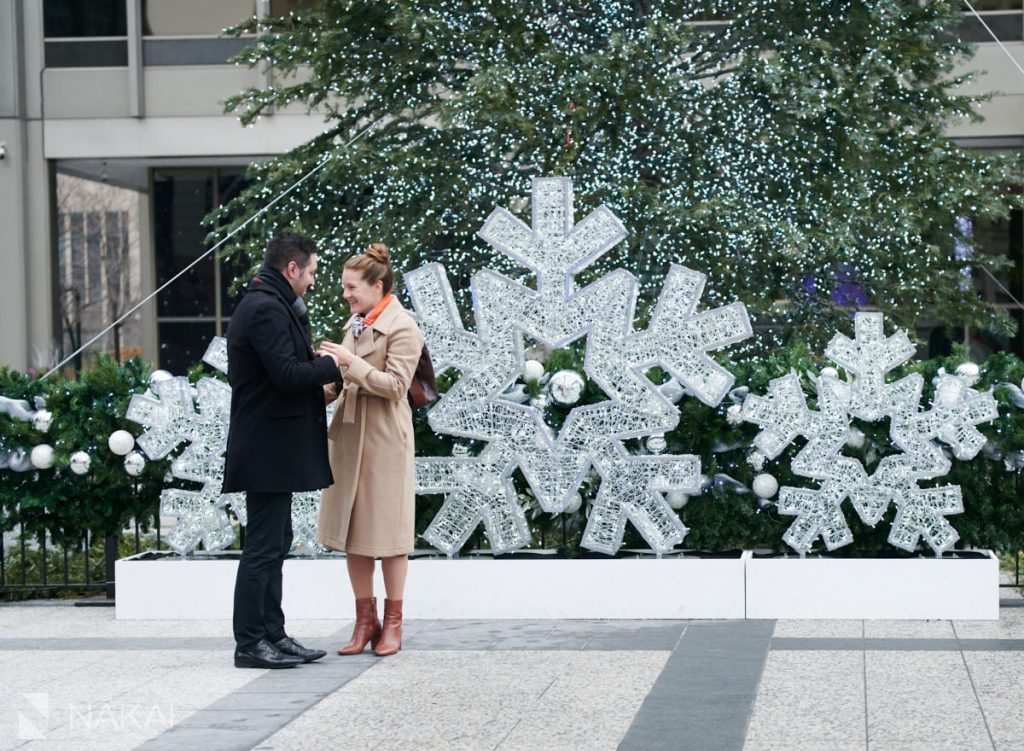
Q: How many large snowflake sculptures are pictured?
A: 3